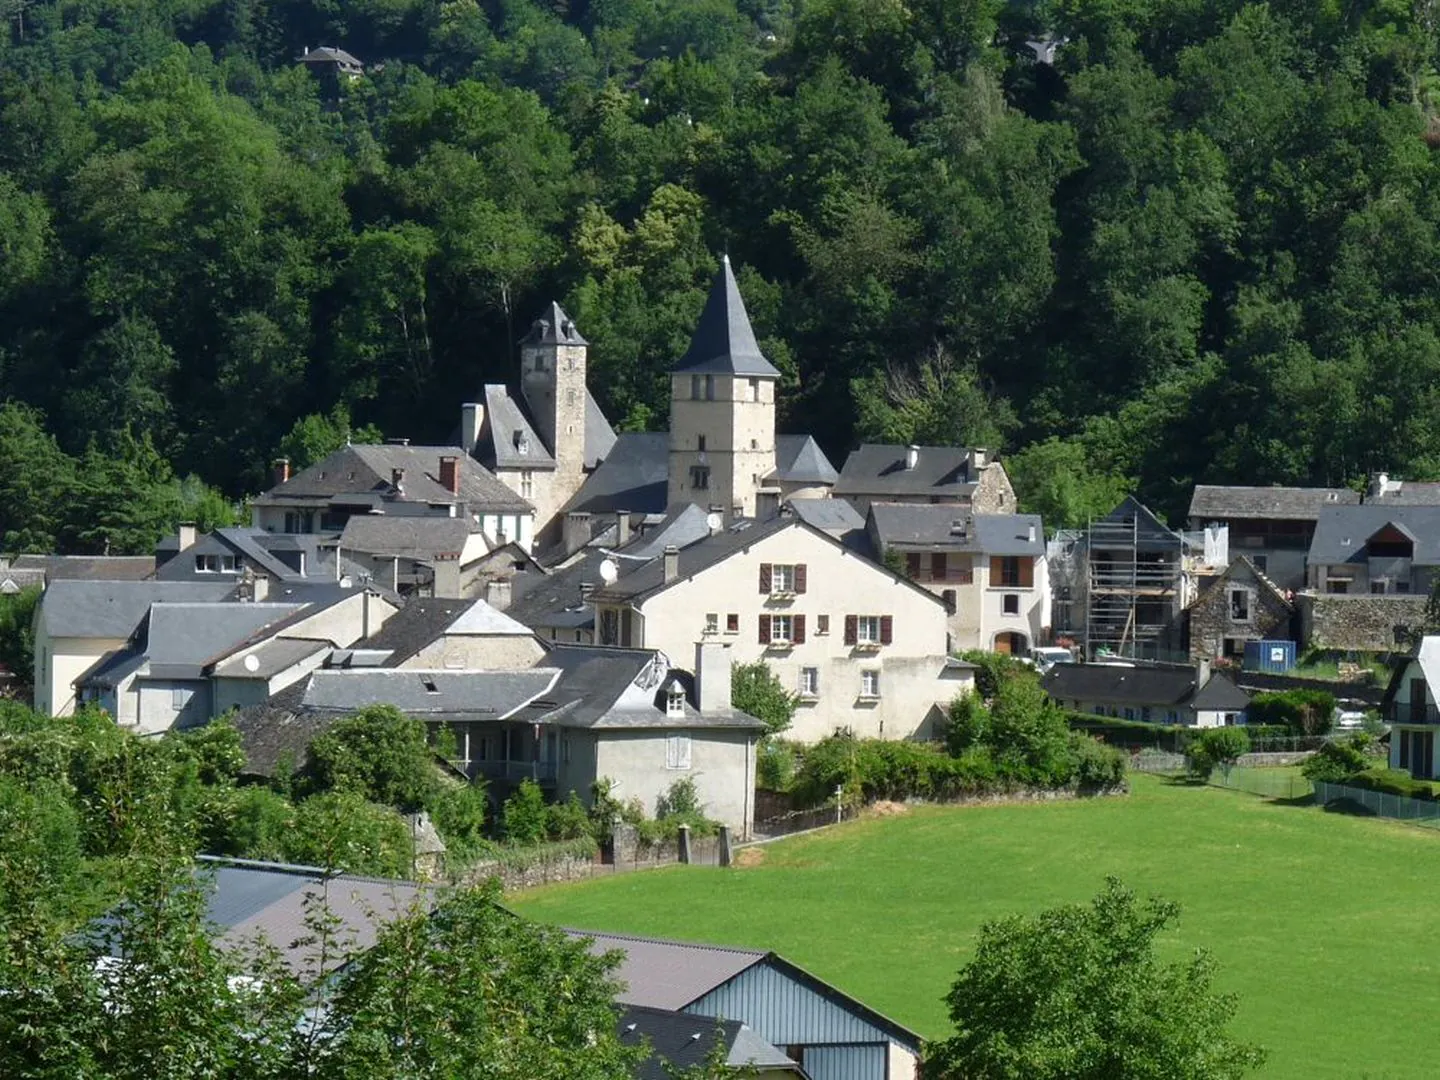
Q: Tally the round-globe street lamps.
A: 0